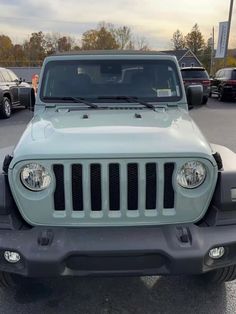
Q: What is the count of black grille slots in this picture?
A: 7